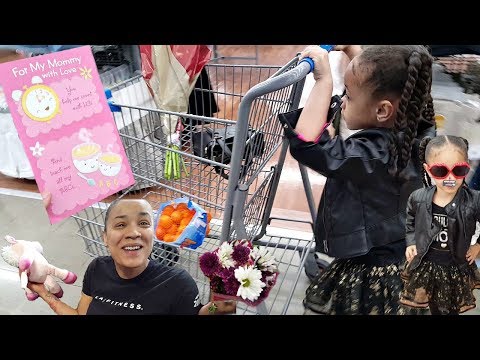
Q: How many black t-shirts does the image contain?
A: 2